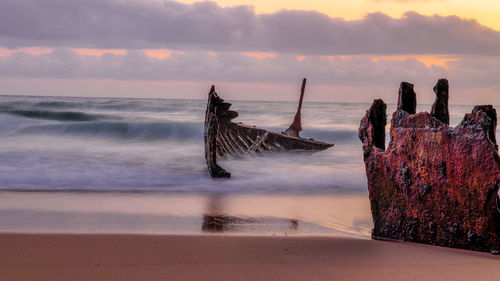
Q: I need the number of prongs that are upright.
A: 4